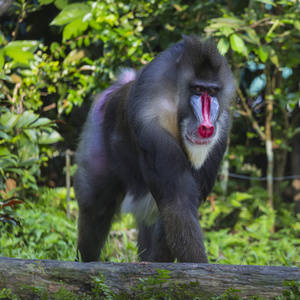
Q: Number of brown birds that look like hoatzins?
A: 0